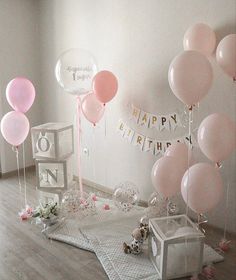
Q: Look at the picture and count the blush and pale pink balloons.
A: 11